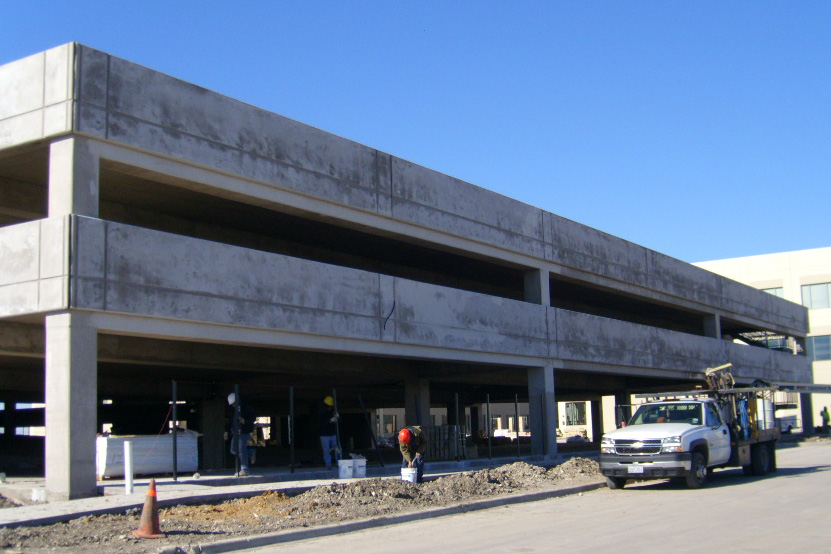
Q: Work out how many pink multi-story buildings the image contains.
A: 0